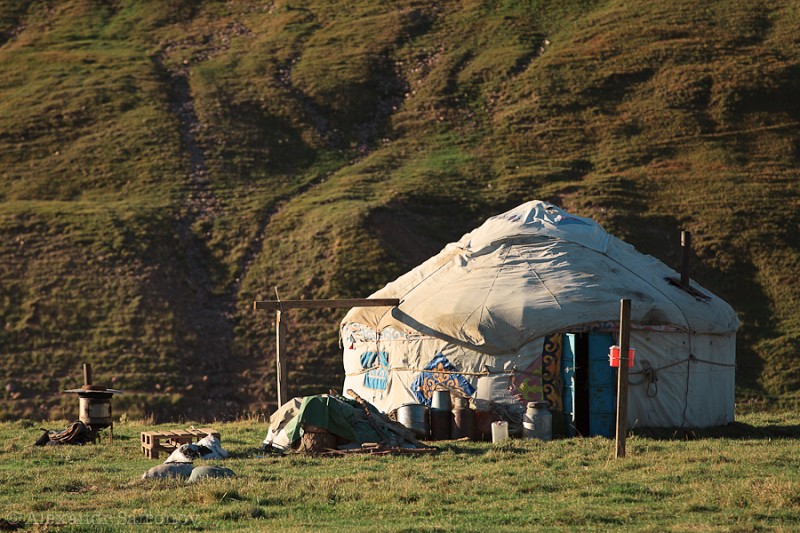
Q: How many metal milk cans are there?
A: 2